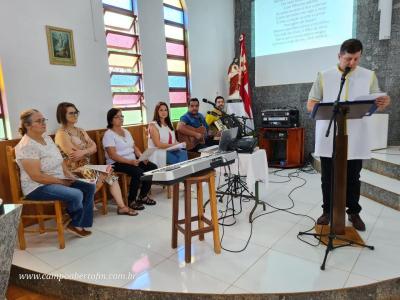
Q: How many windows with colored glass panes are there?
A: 3